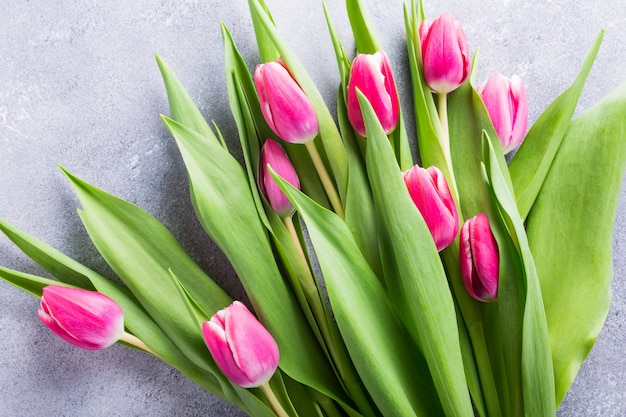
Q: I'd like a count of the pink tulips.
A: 9